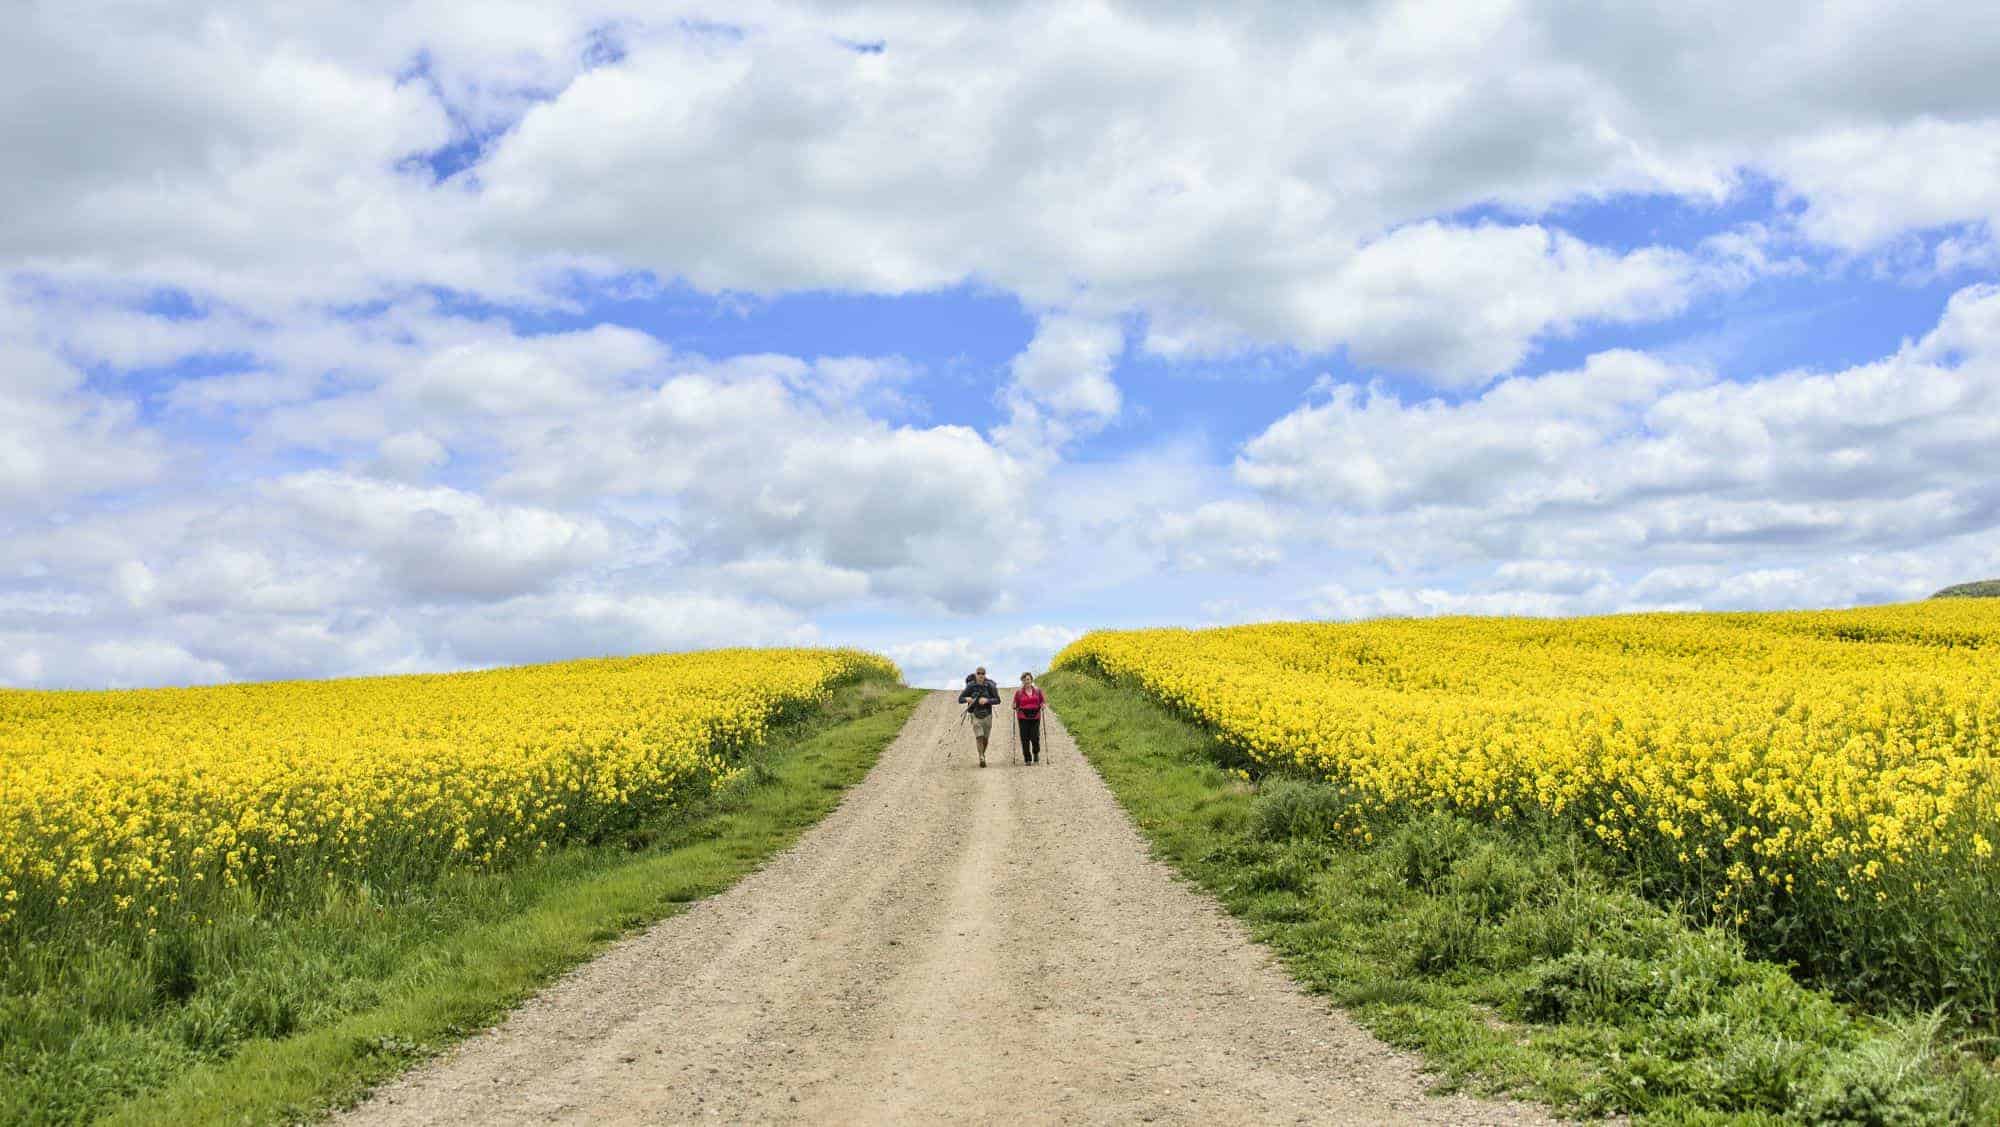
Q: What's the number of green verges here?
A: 2